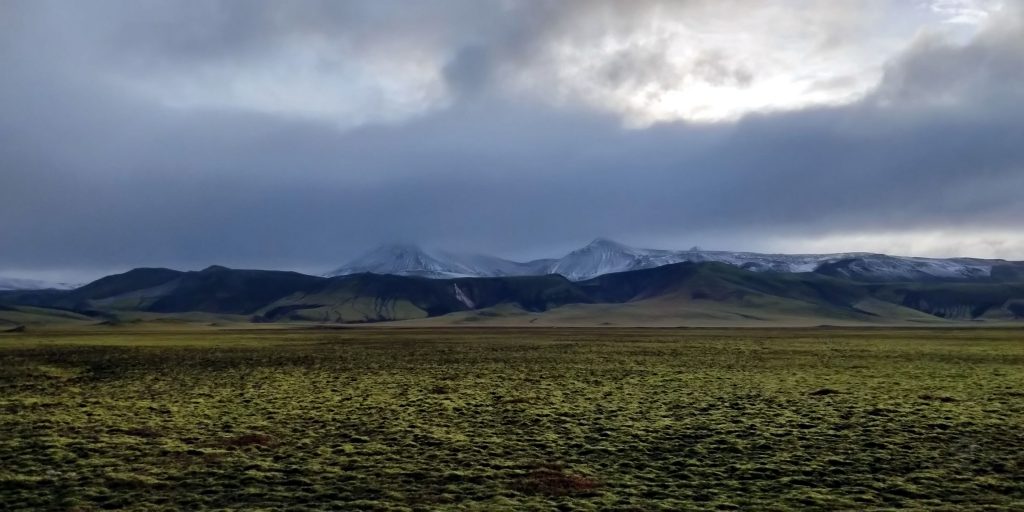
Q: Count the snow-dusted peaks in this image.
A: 2